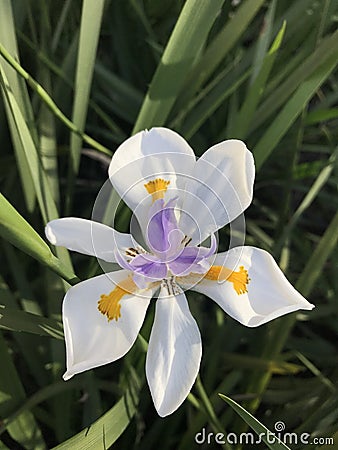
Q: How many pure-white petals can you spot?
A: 3